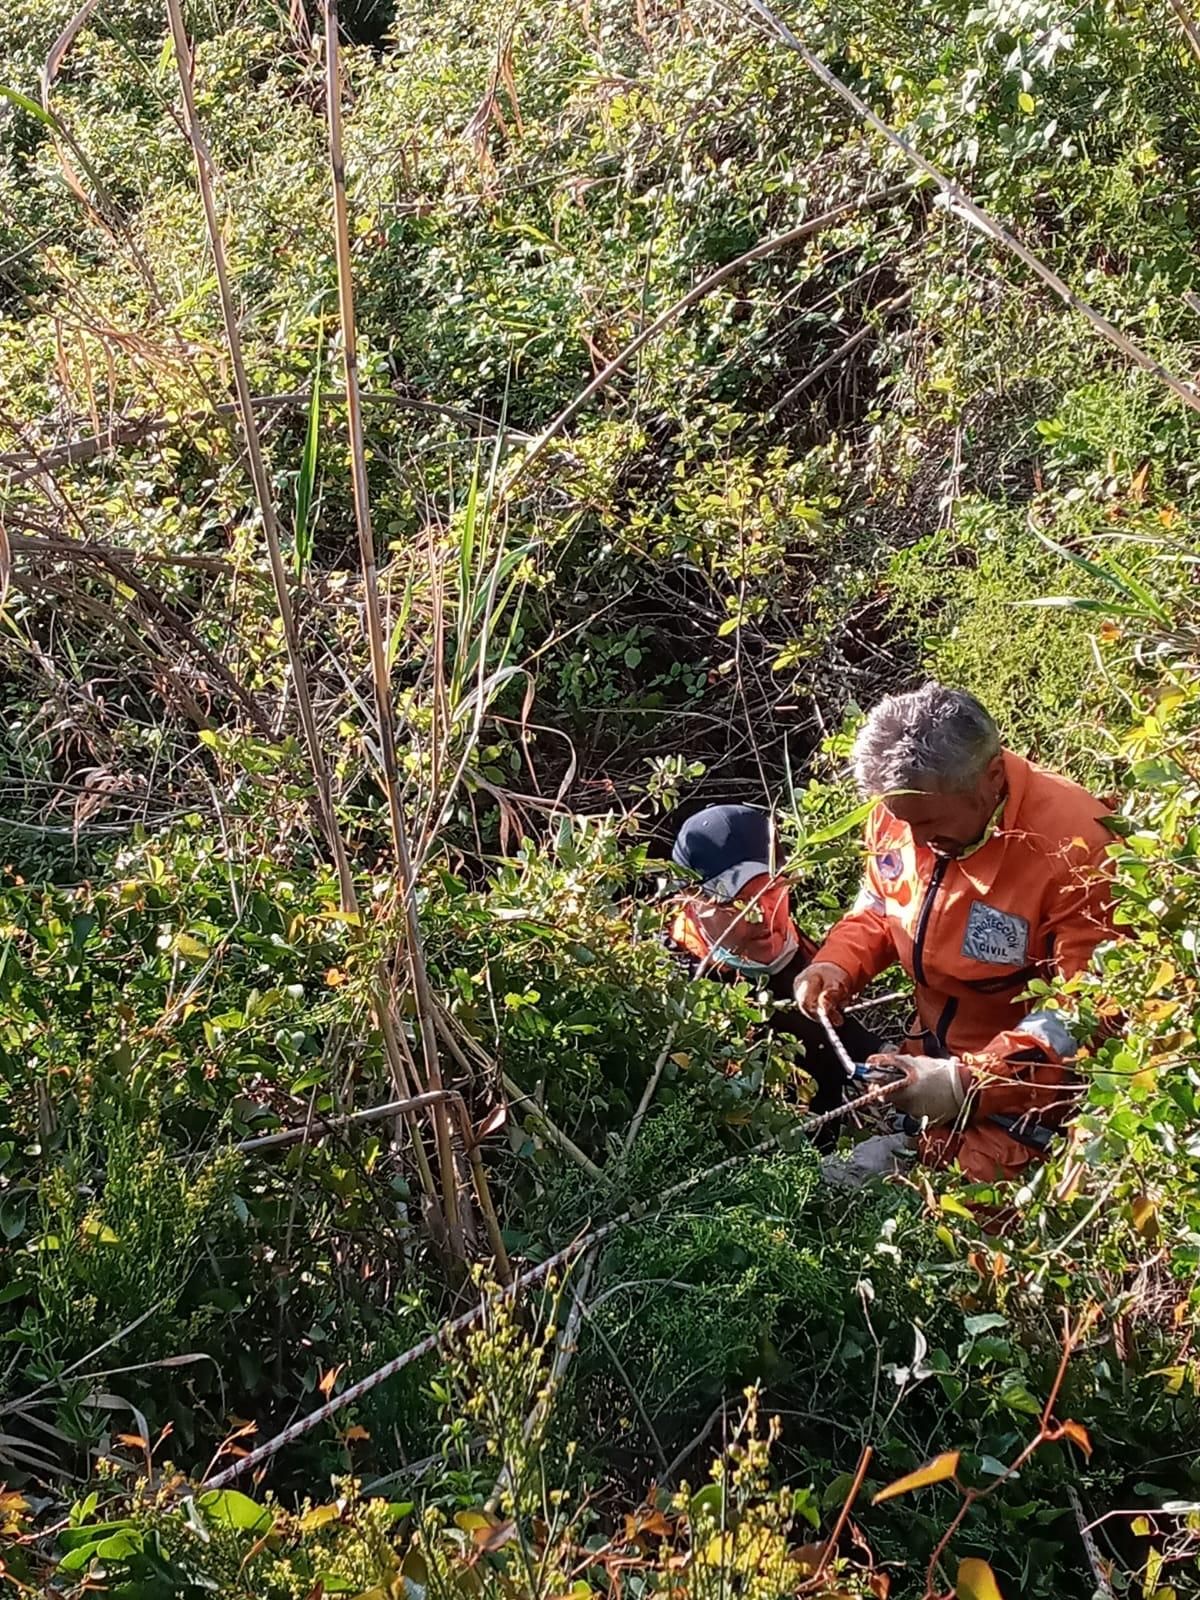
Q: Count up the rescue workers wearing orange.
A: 2